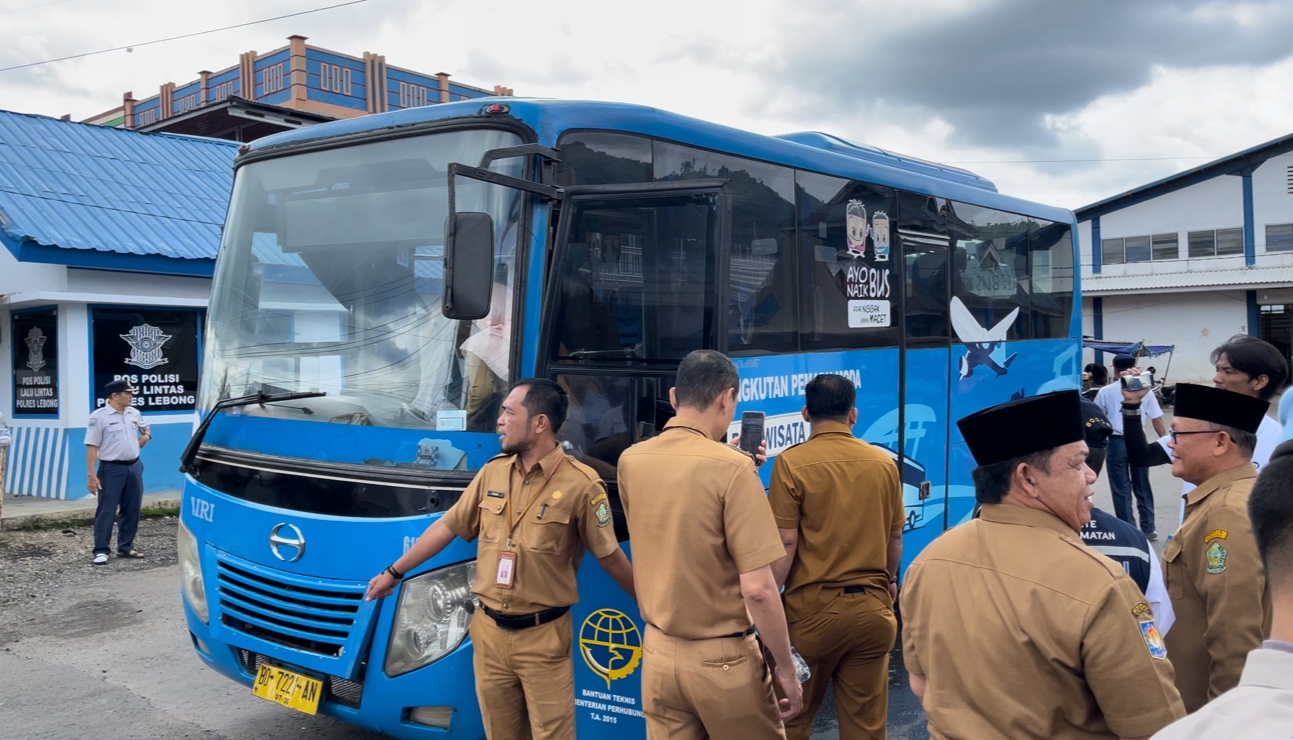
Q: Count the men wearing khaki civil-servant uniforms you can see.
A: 5